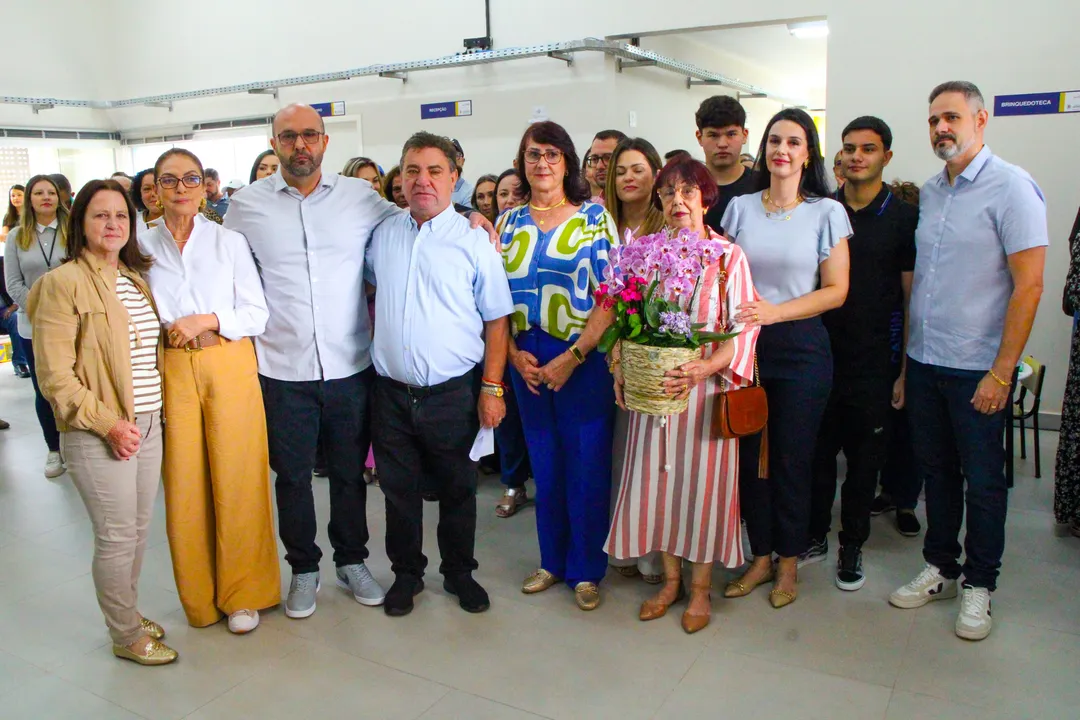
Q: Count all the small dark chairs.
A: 1